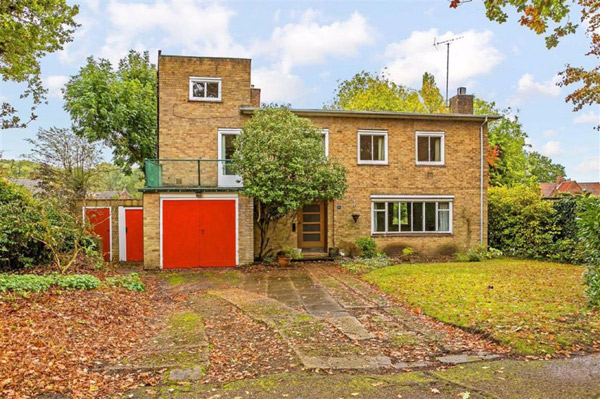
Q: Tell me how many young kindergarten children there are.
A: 0